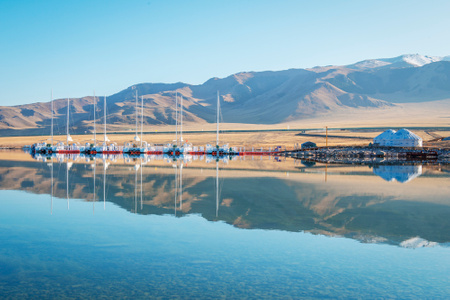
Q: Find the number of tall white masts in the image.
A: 9